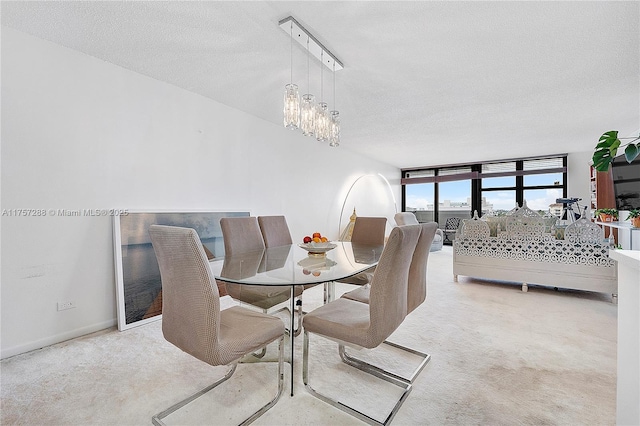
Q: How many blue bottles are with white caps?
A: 0